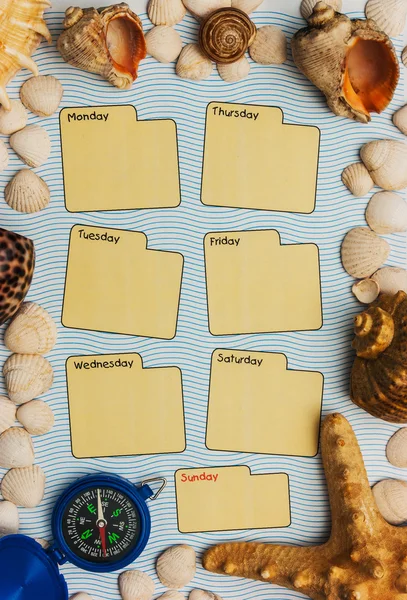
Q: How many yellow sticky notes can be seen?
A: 7